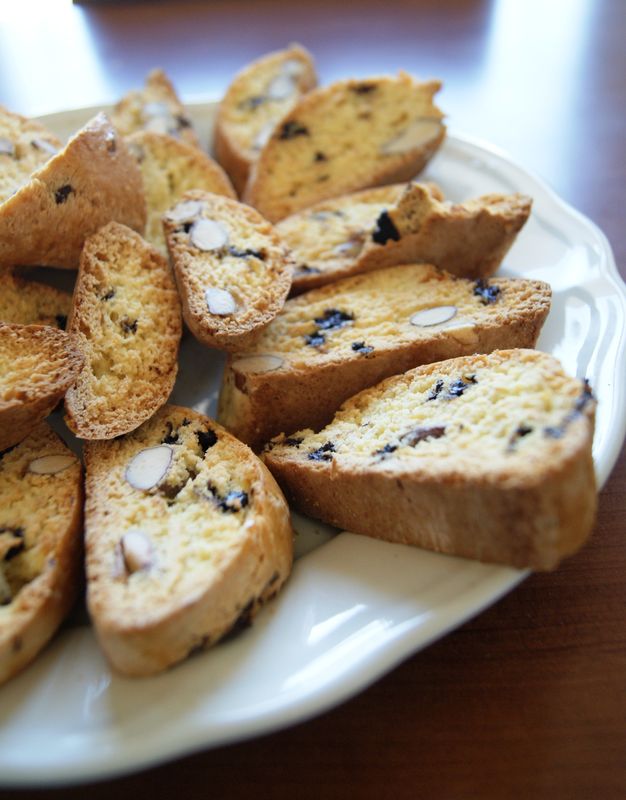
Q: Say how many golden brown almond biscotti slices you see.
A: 15